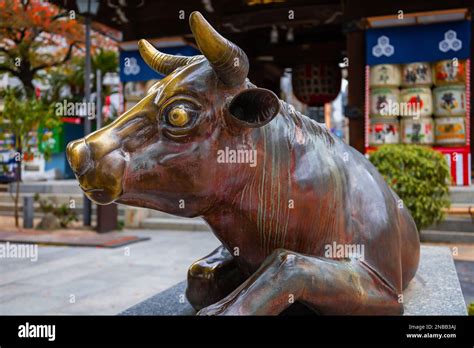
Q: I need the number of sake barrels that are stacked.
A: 9